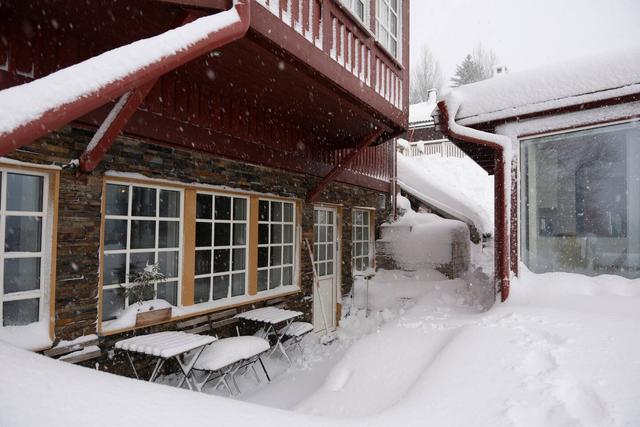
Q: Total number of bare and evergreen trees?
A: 3